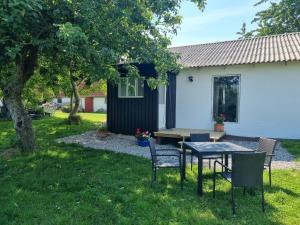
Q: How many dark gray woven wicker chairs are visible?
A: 4